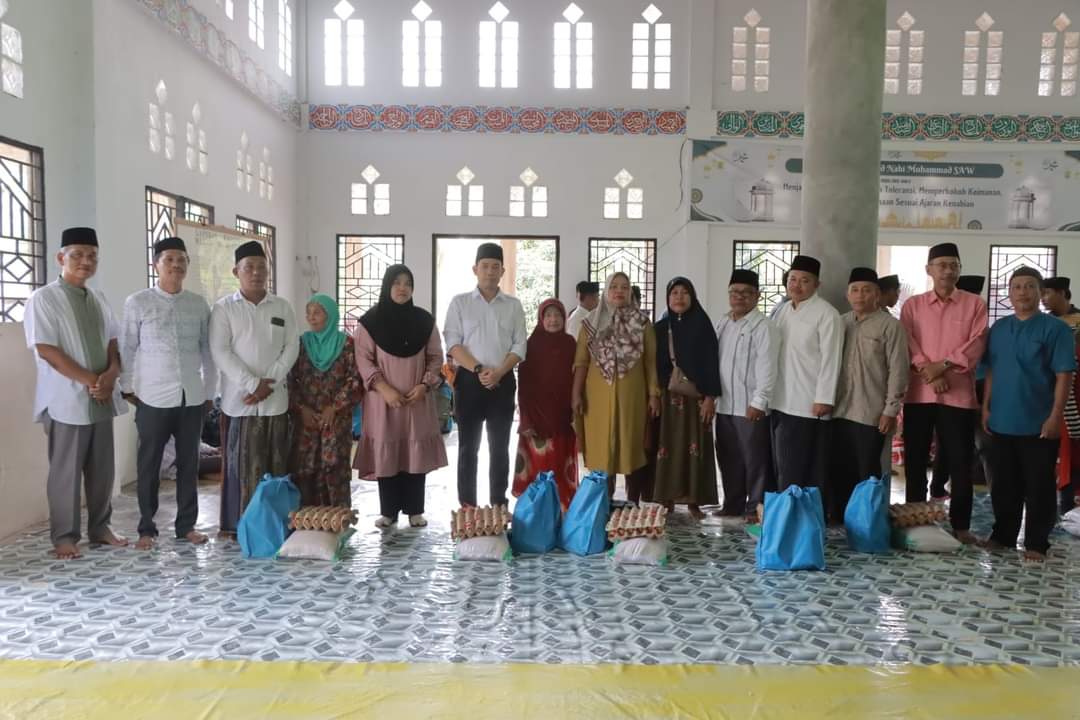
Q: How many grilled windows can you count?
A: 7